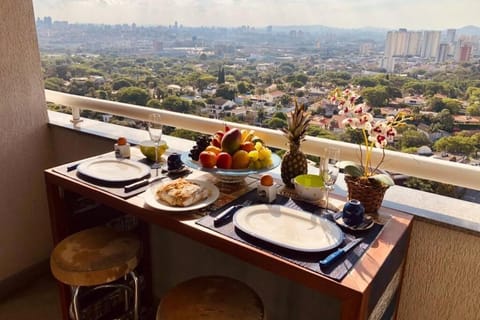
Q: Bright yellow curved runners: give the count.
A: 0